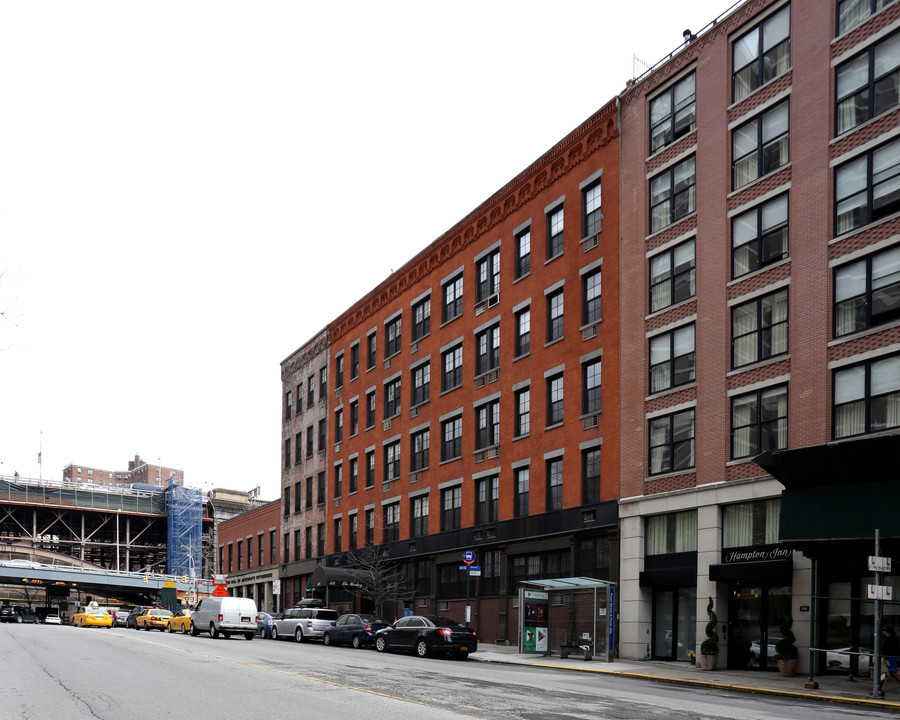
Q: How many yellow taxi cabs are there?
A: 3